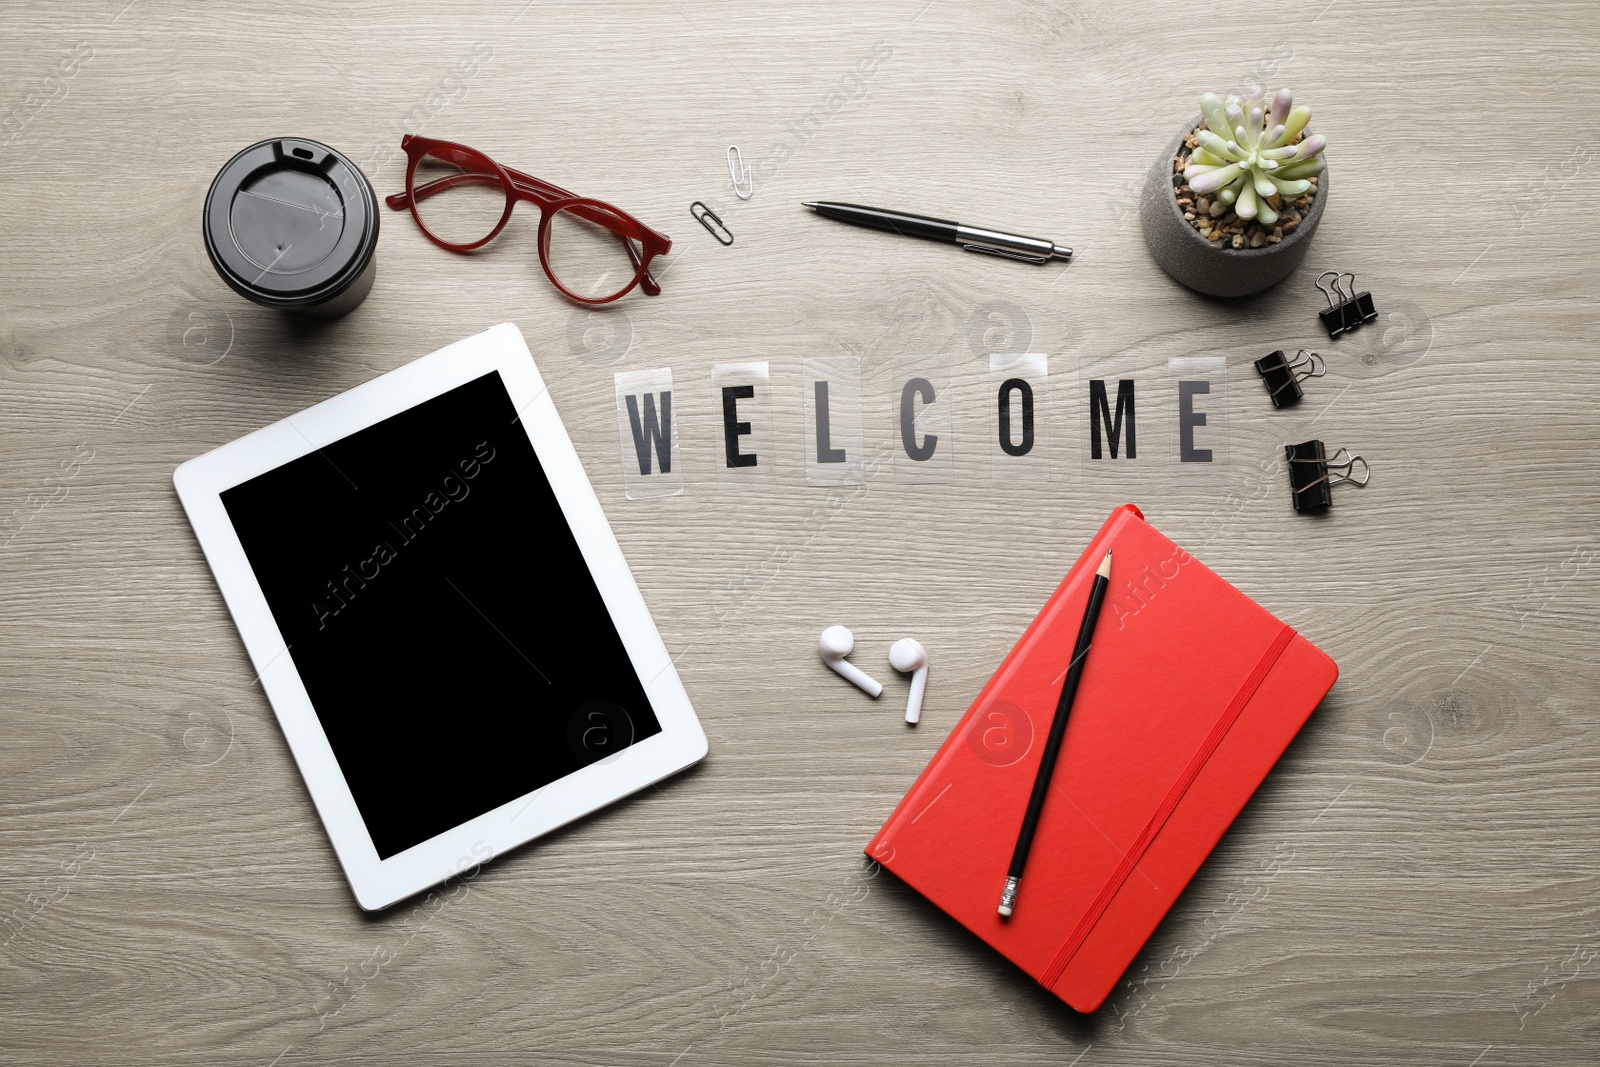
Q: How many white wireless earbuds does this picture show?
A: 2